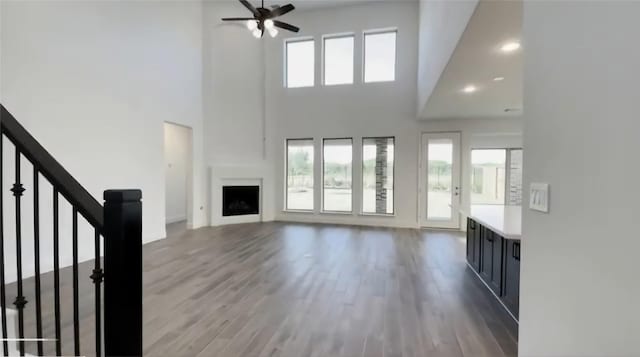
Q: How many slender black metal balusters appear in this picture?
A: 6